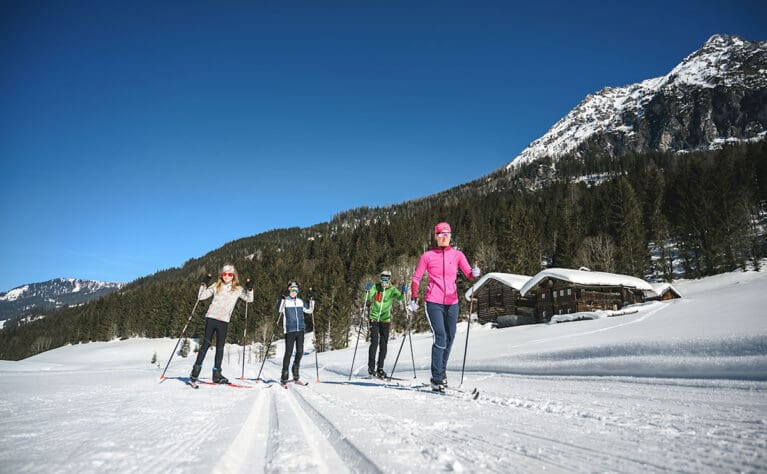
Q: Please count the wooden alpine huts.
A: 3